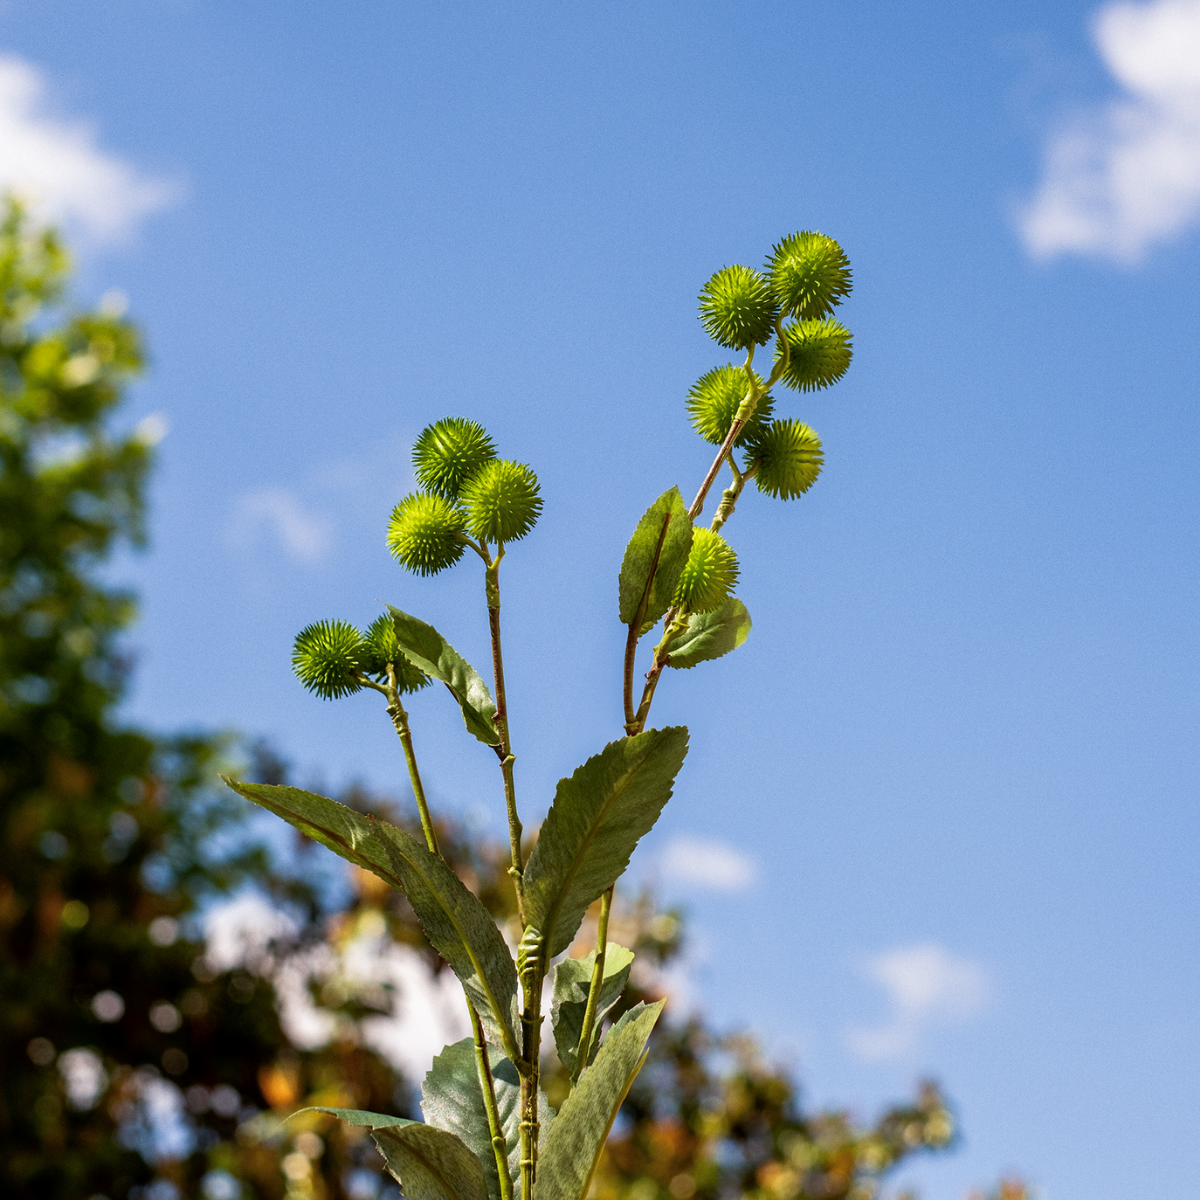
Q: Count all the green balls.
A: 11